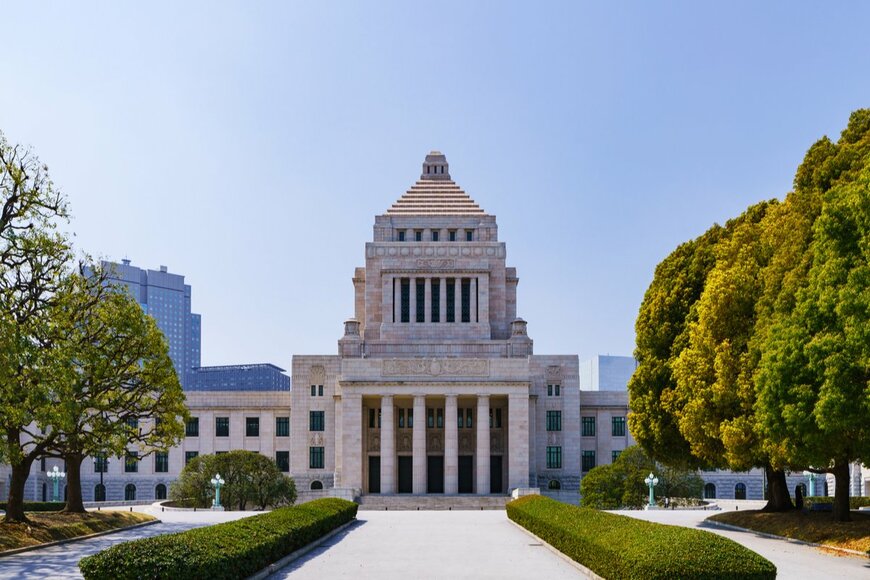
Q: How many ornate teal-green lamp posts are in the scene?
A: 4